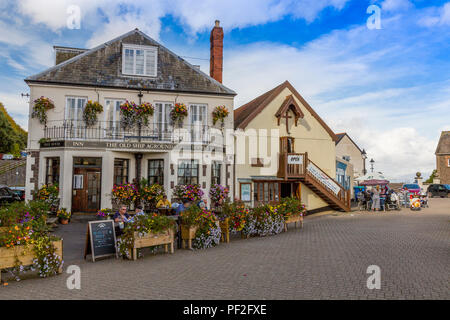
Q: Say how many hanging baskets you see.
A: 6